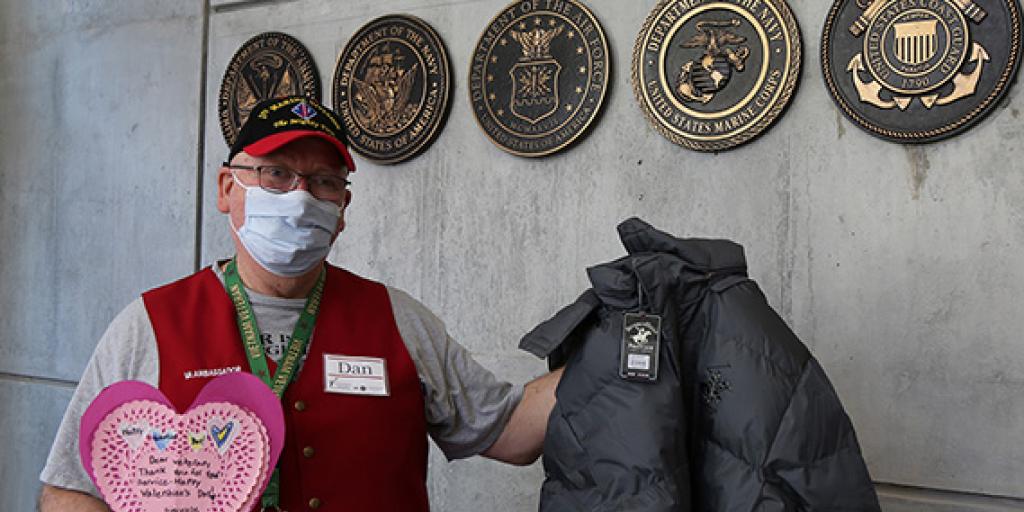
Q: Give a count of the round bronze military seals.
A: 5